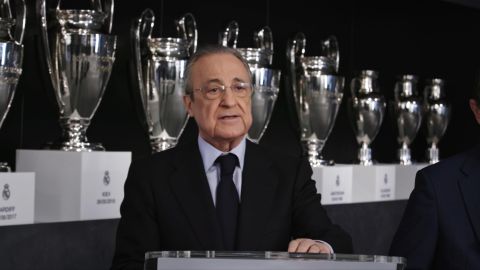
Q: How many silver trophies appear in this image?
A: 8